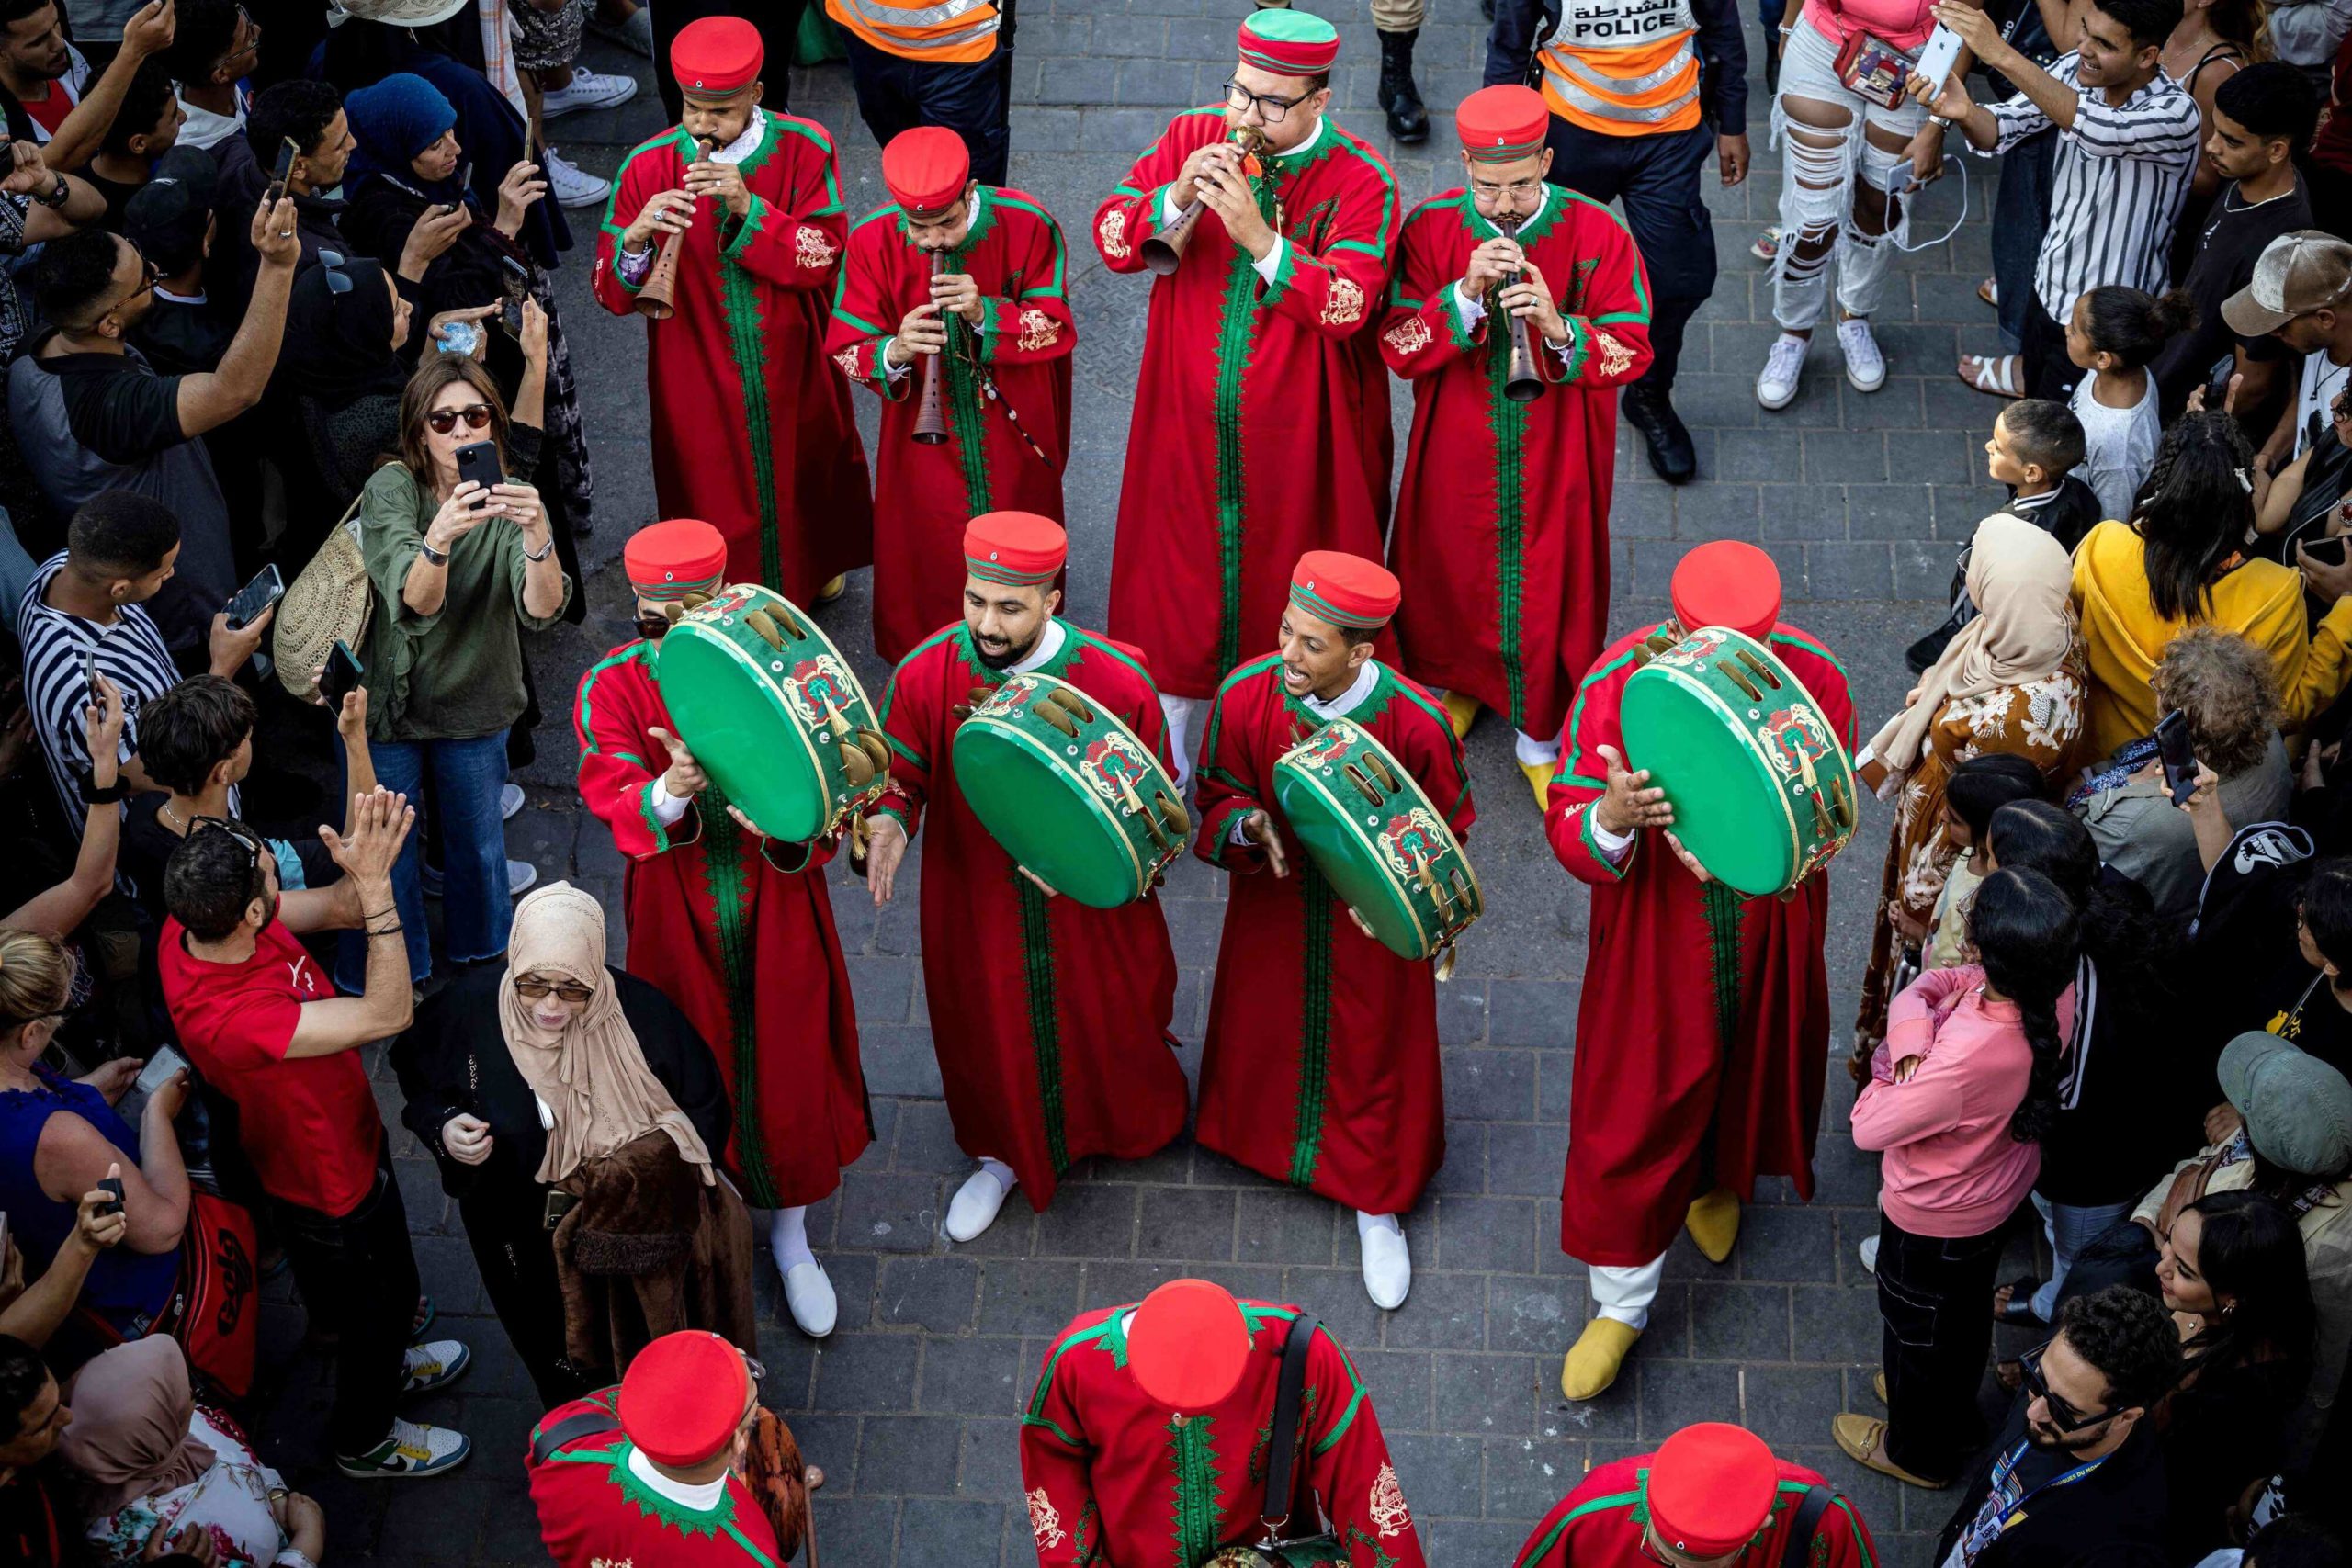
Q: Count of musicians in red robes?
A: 11